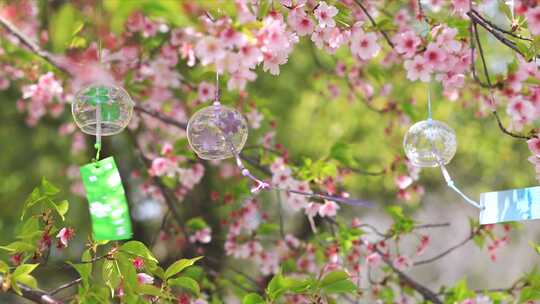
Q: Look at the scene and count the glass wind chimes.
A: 3